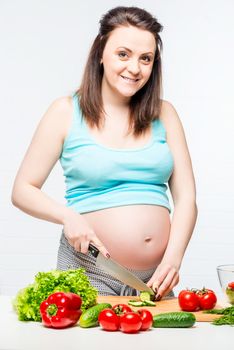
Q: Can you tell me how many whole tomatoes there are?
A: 6